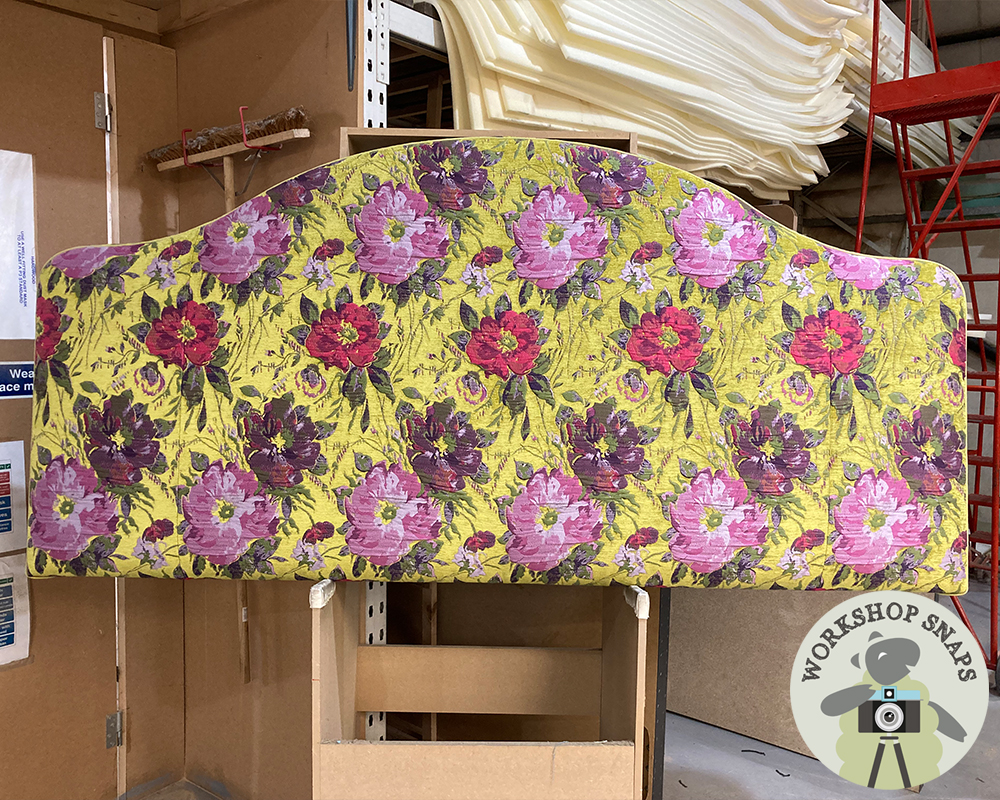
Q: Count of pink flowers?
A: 12